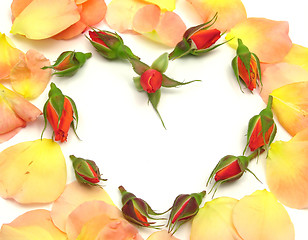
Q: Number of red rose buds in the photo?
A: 11